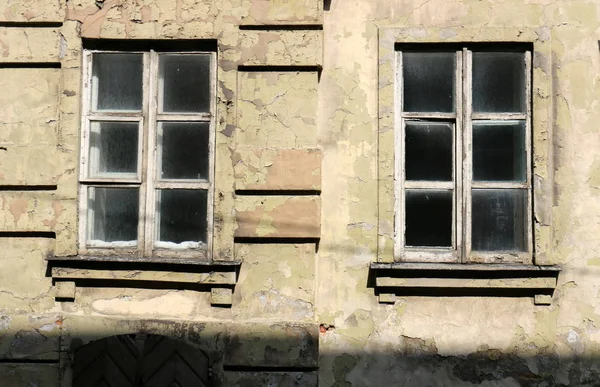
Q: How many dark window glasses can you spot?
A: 12